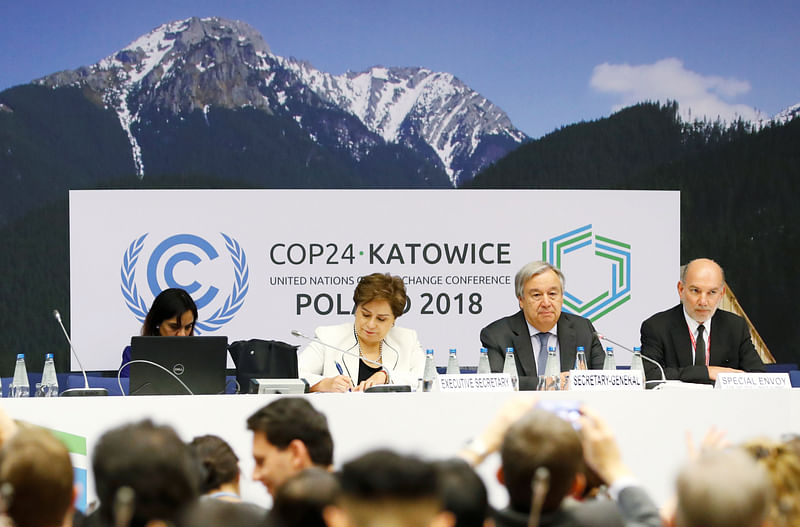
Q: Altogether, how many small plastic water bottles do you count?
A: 10